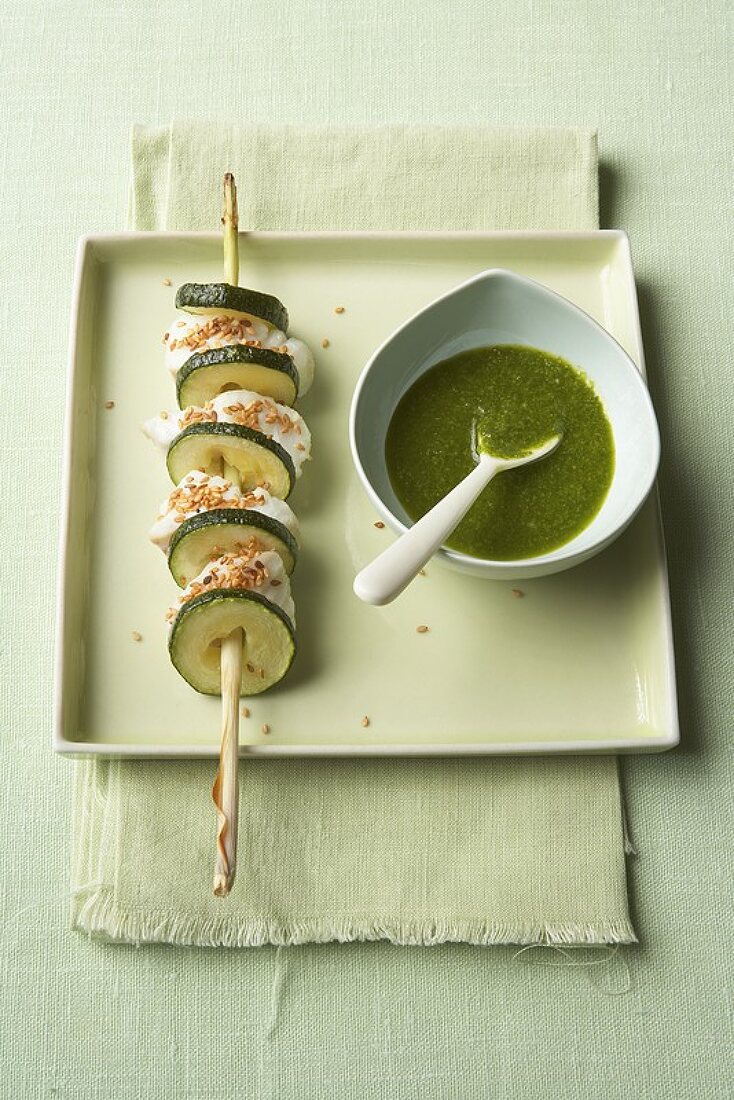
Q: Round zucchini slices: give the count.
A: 5